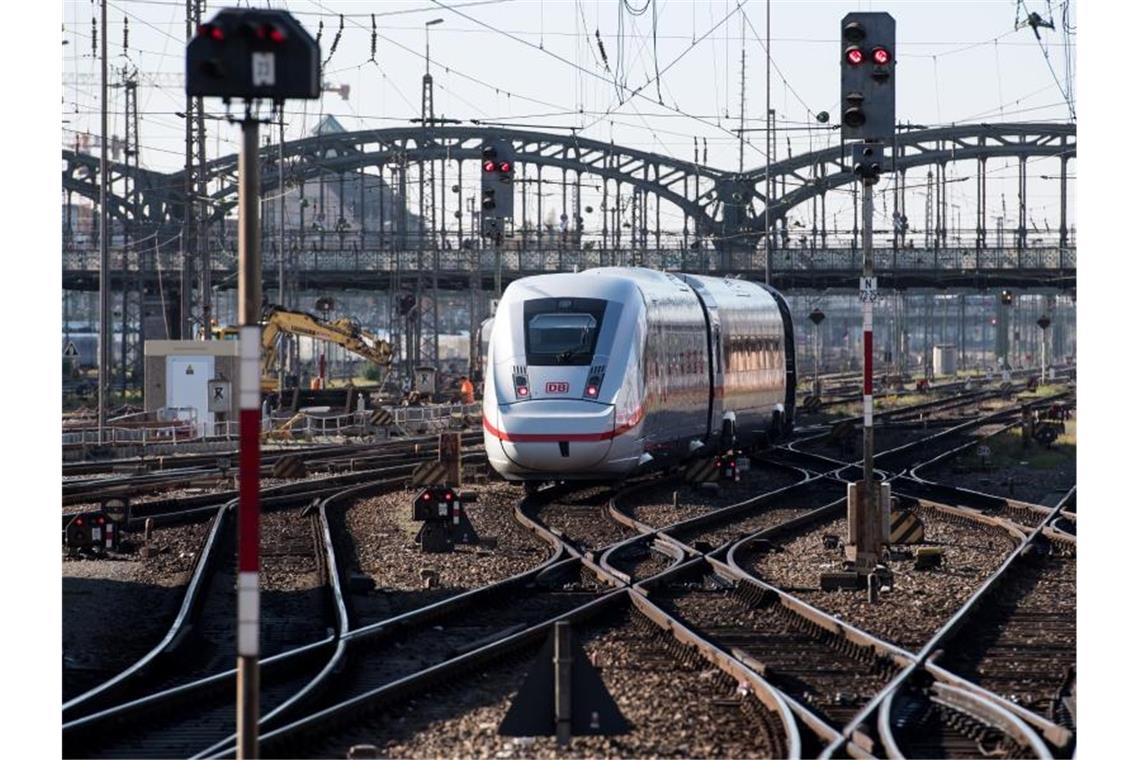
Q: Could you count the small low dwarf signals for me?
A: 3